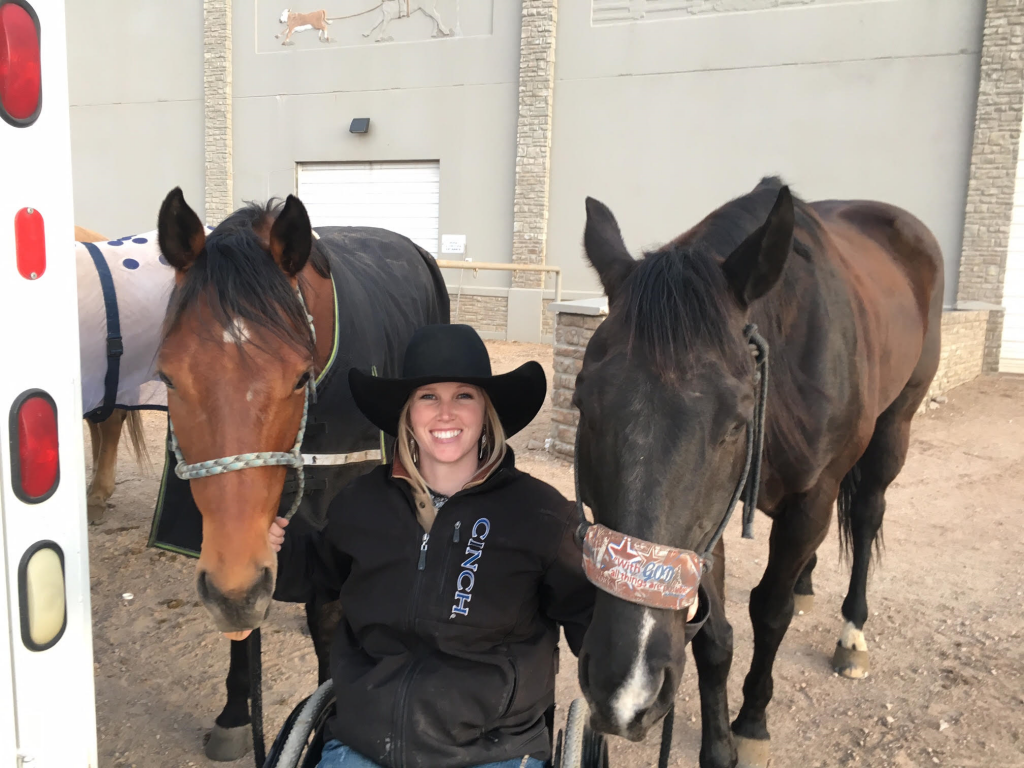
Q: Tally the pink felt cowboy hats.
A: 0